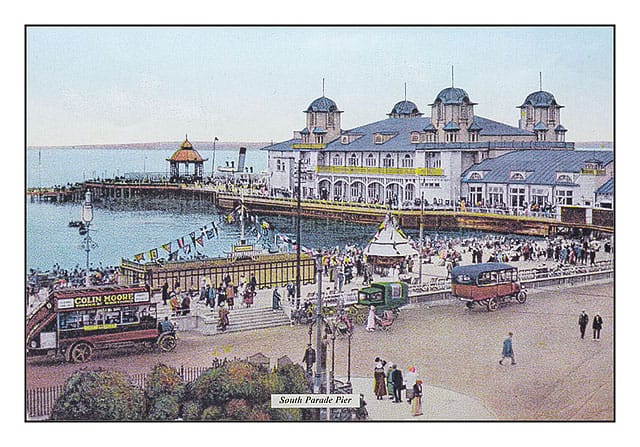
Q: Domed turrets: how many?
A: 4